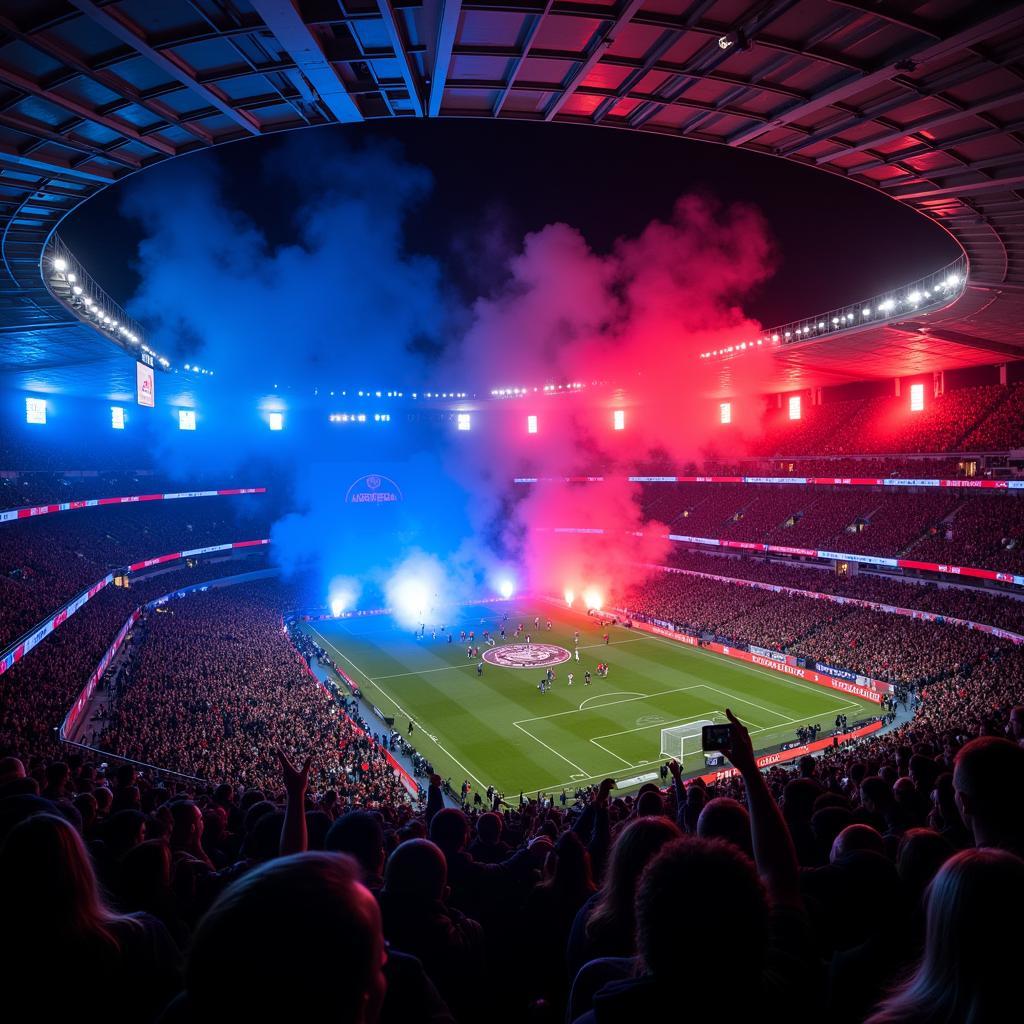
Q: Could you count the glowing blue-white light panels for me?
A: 5